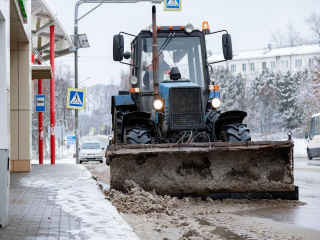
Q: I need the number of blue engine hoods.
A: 1